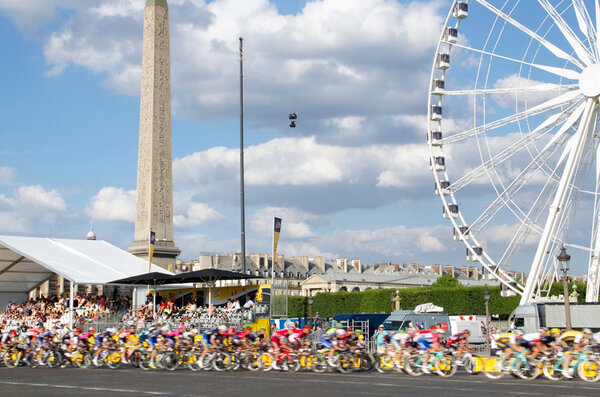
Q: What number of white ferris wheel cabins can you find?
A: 13